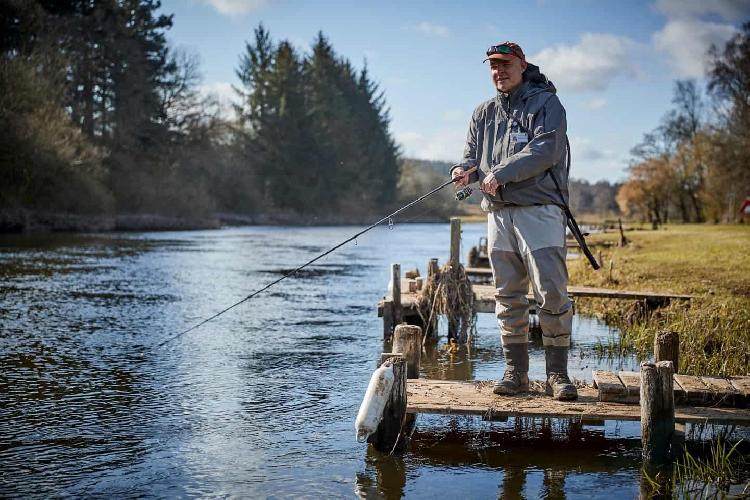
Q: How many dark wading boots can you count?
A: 2